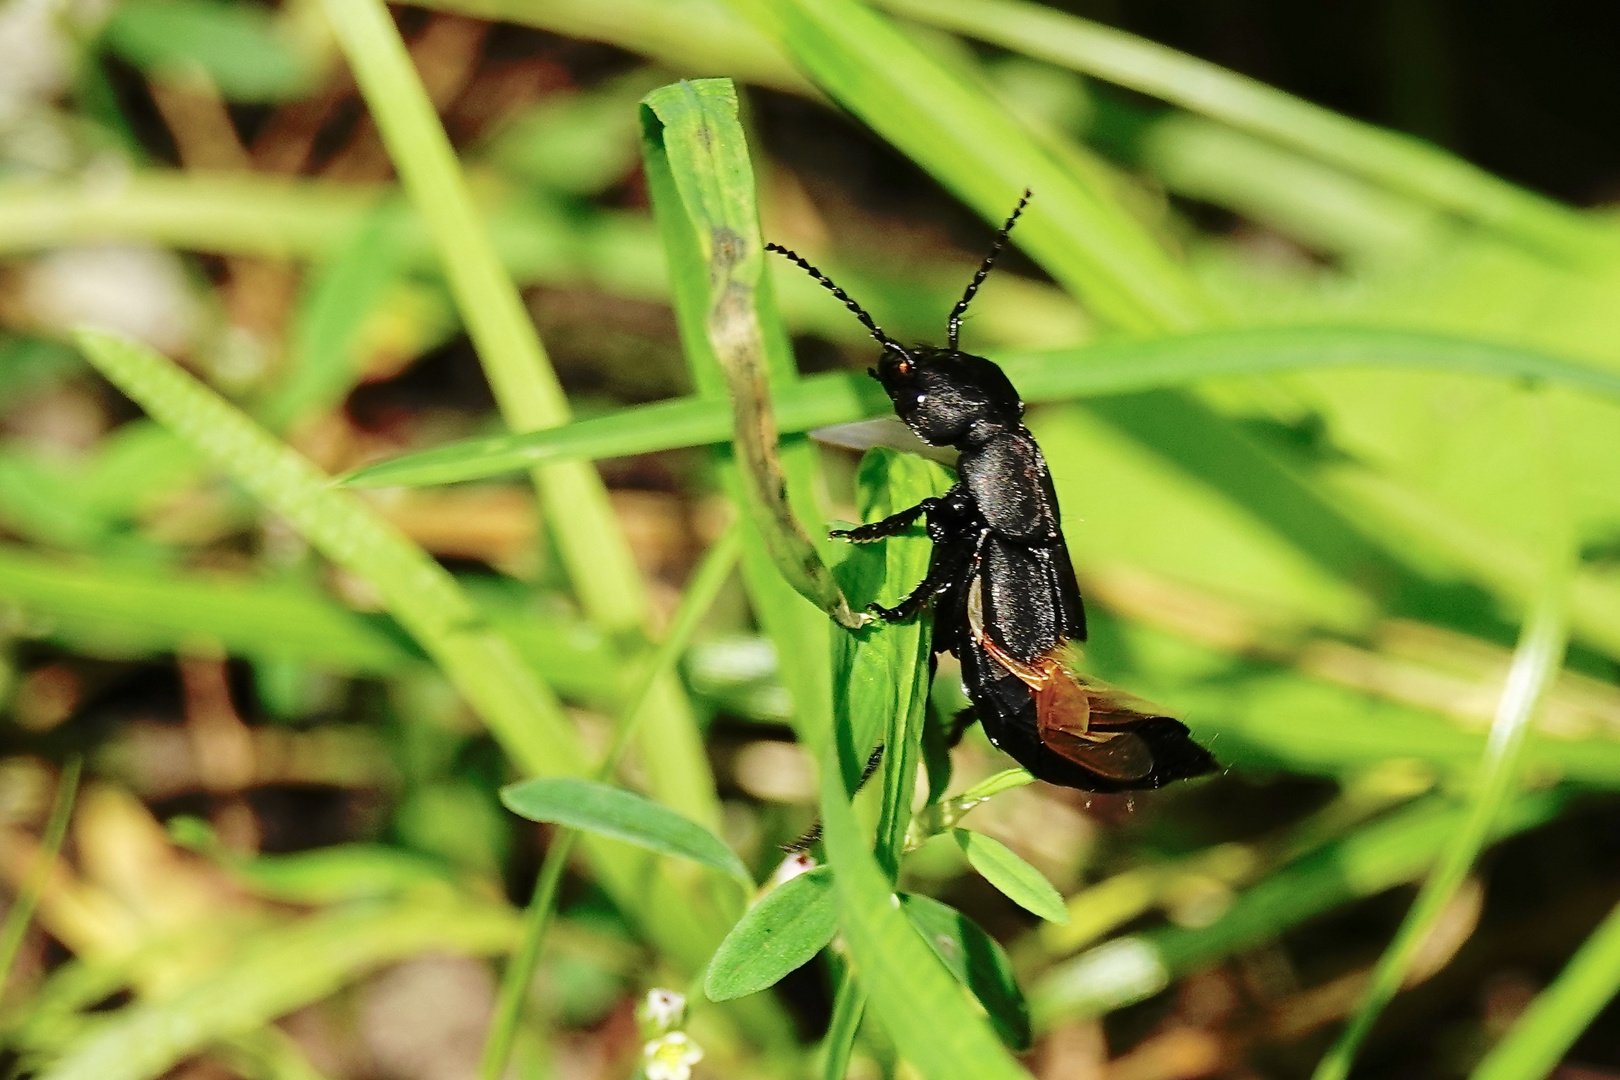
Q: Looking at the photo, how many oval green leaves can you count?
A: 4